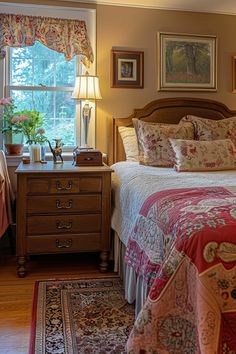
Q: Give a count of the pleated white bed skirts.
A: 1